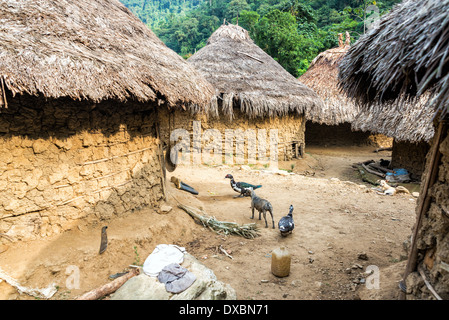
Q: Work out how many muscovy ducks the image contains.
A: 2